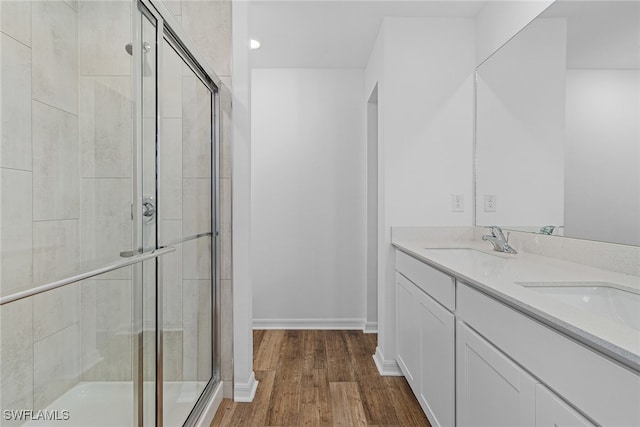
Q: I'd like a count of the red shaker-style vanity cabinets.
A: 0